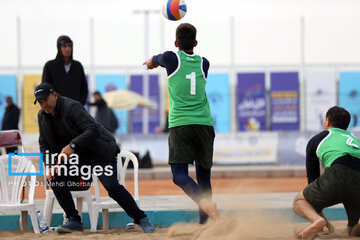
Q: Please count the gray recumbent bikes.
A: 0